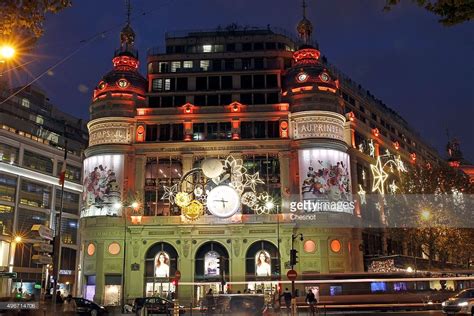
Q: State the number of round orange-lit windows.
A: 4